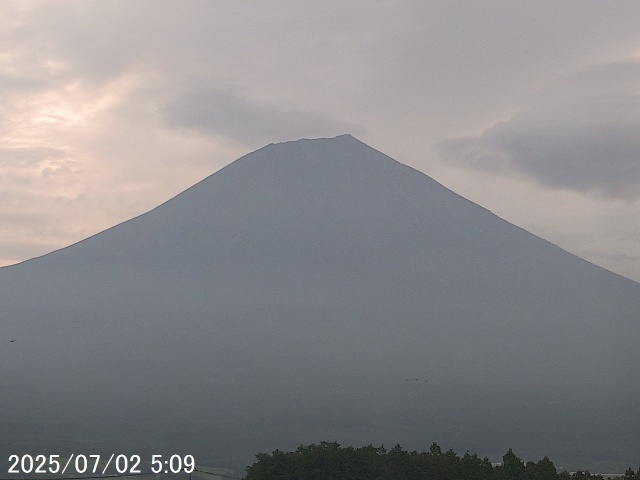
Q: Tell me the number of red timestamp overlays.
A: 0